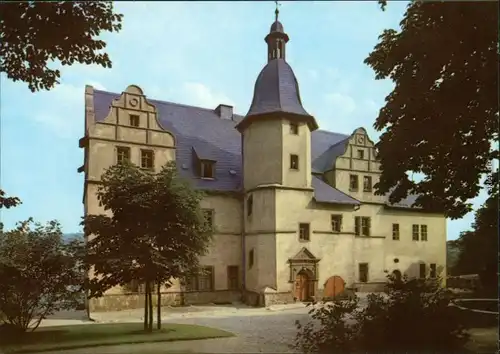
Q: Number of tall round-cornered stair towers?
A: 1